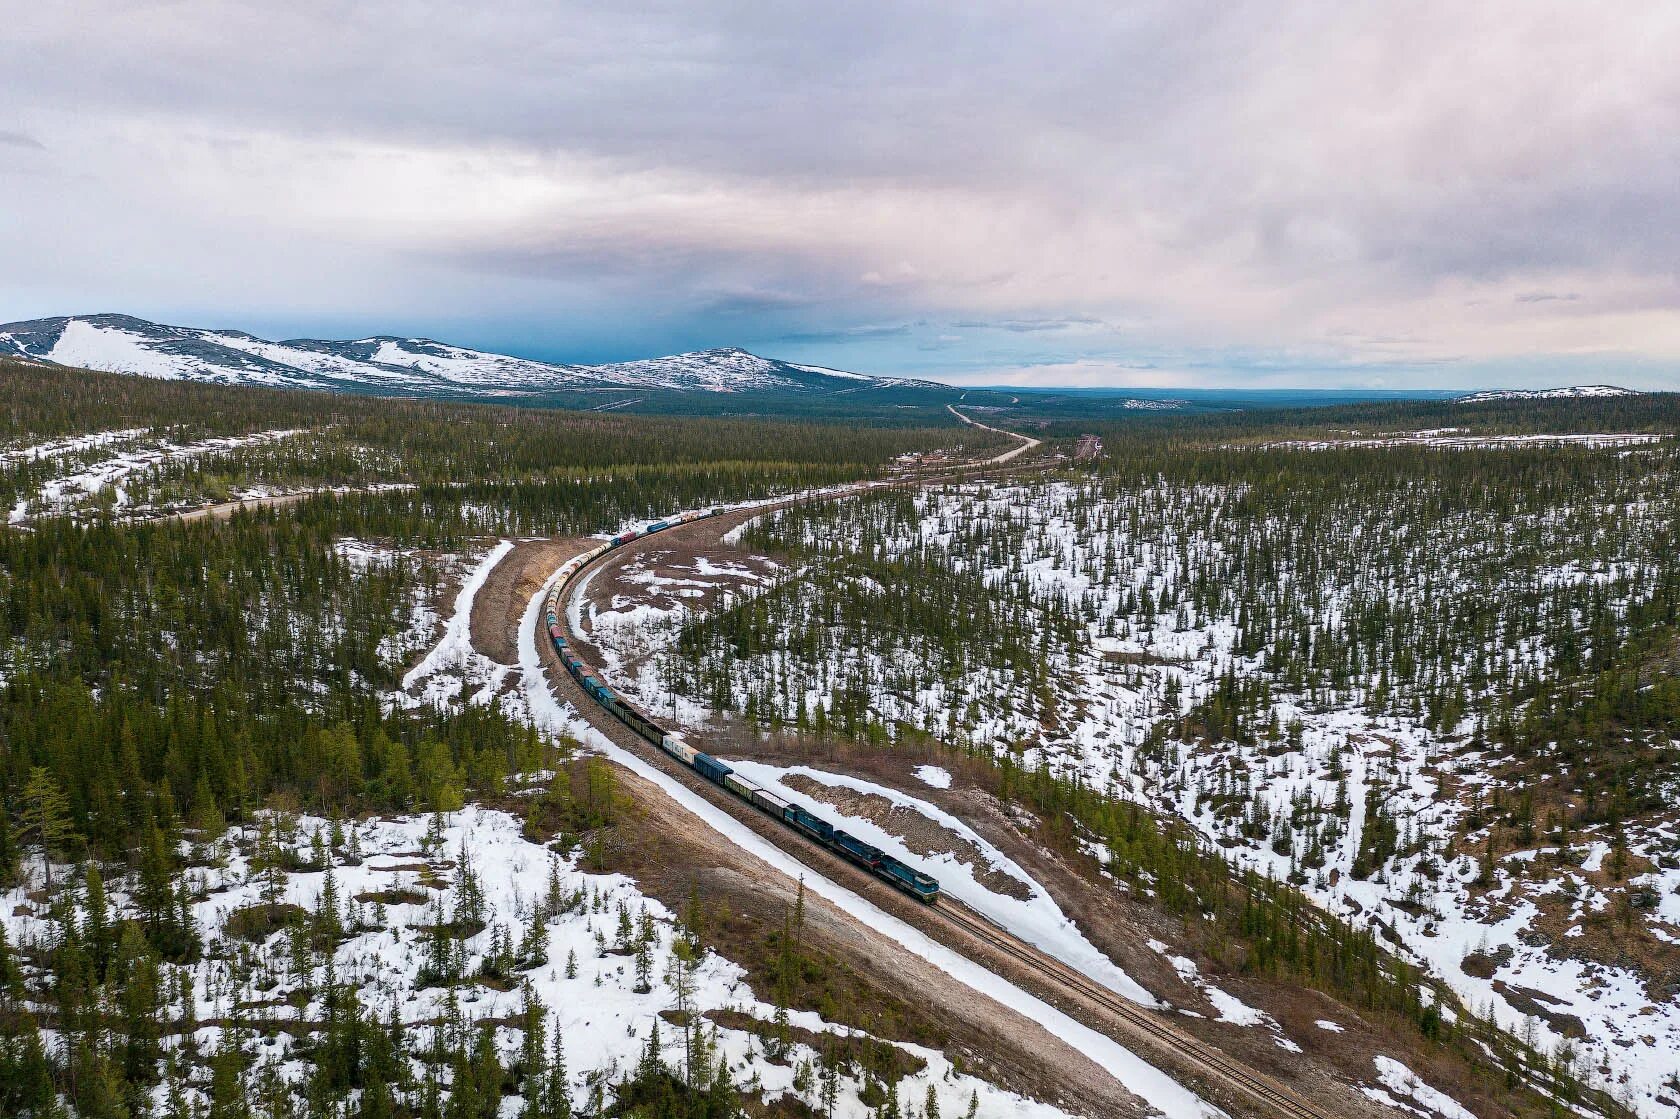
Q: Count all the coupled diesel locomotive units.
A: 3